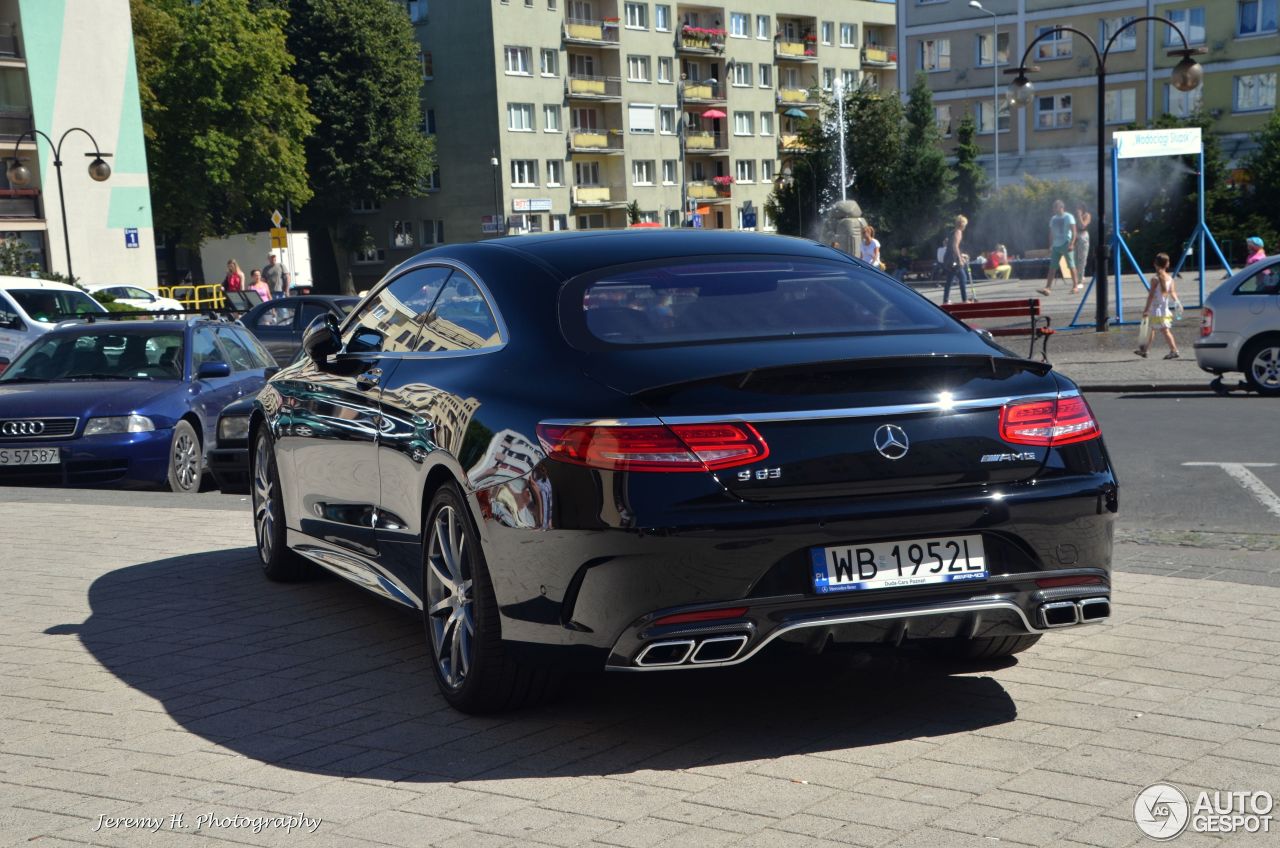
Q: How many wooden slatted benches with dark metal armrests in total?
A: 1